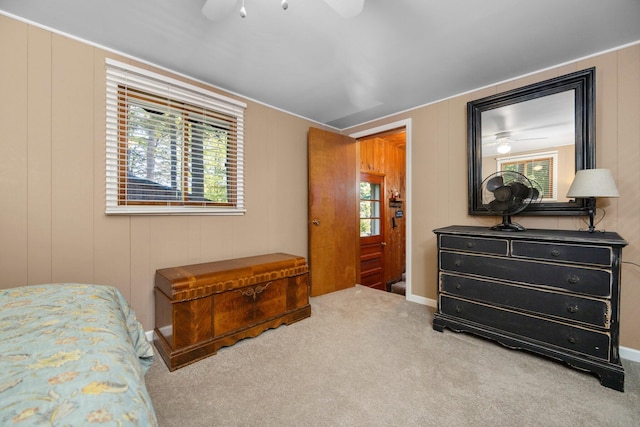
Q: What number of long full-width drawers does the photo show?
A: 3